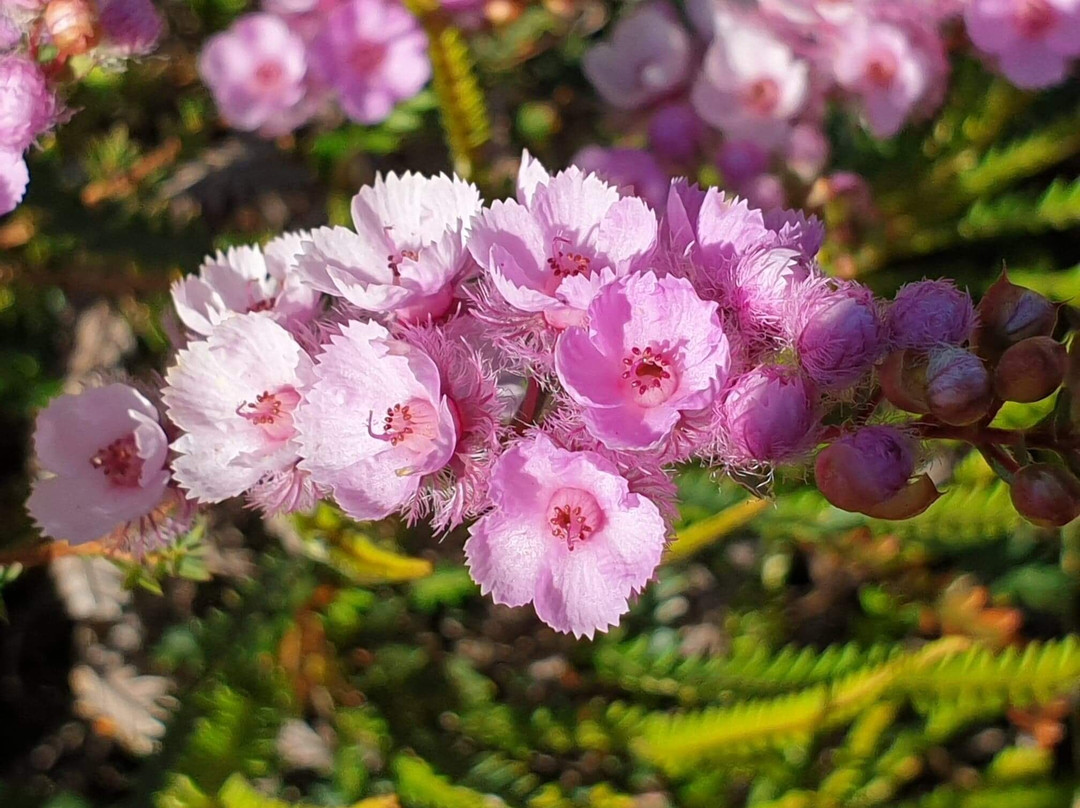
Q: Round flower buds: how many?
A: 8